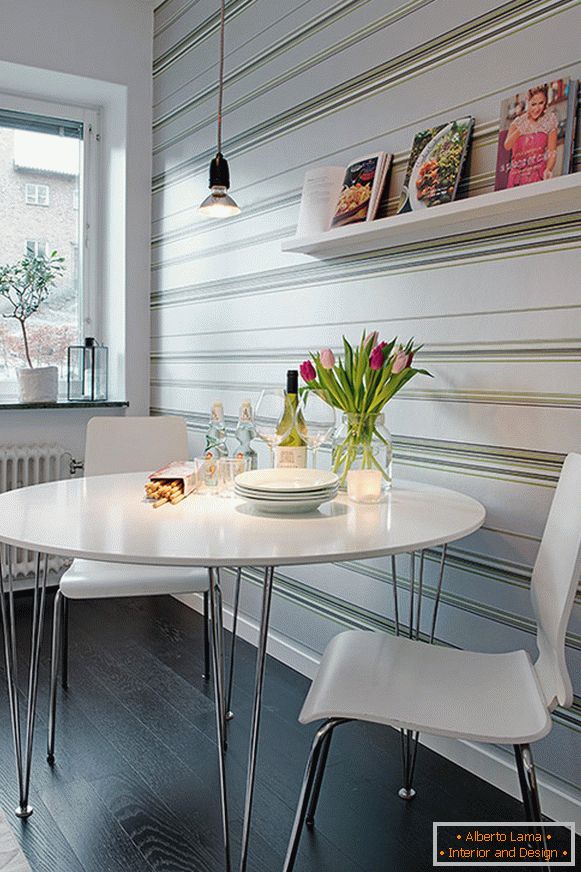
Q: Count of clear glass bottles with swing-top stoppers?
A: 2